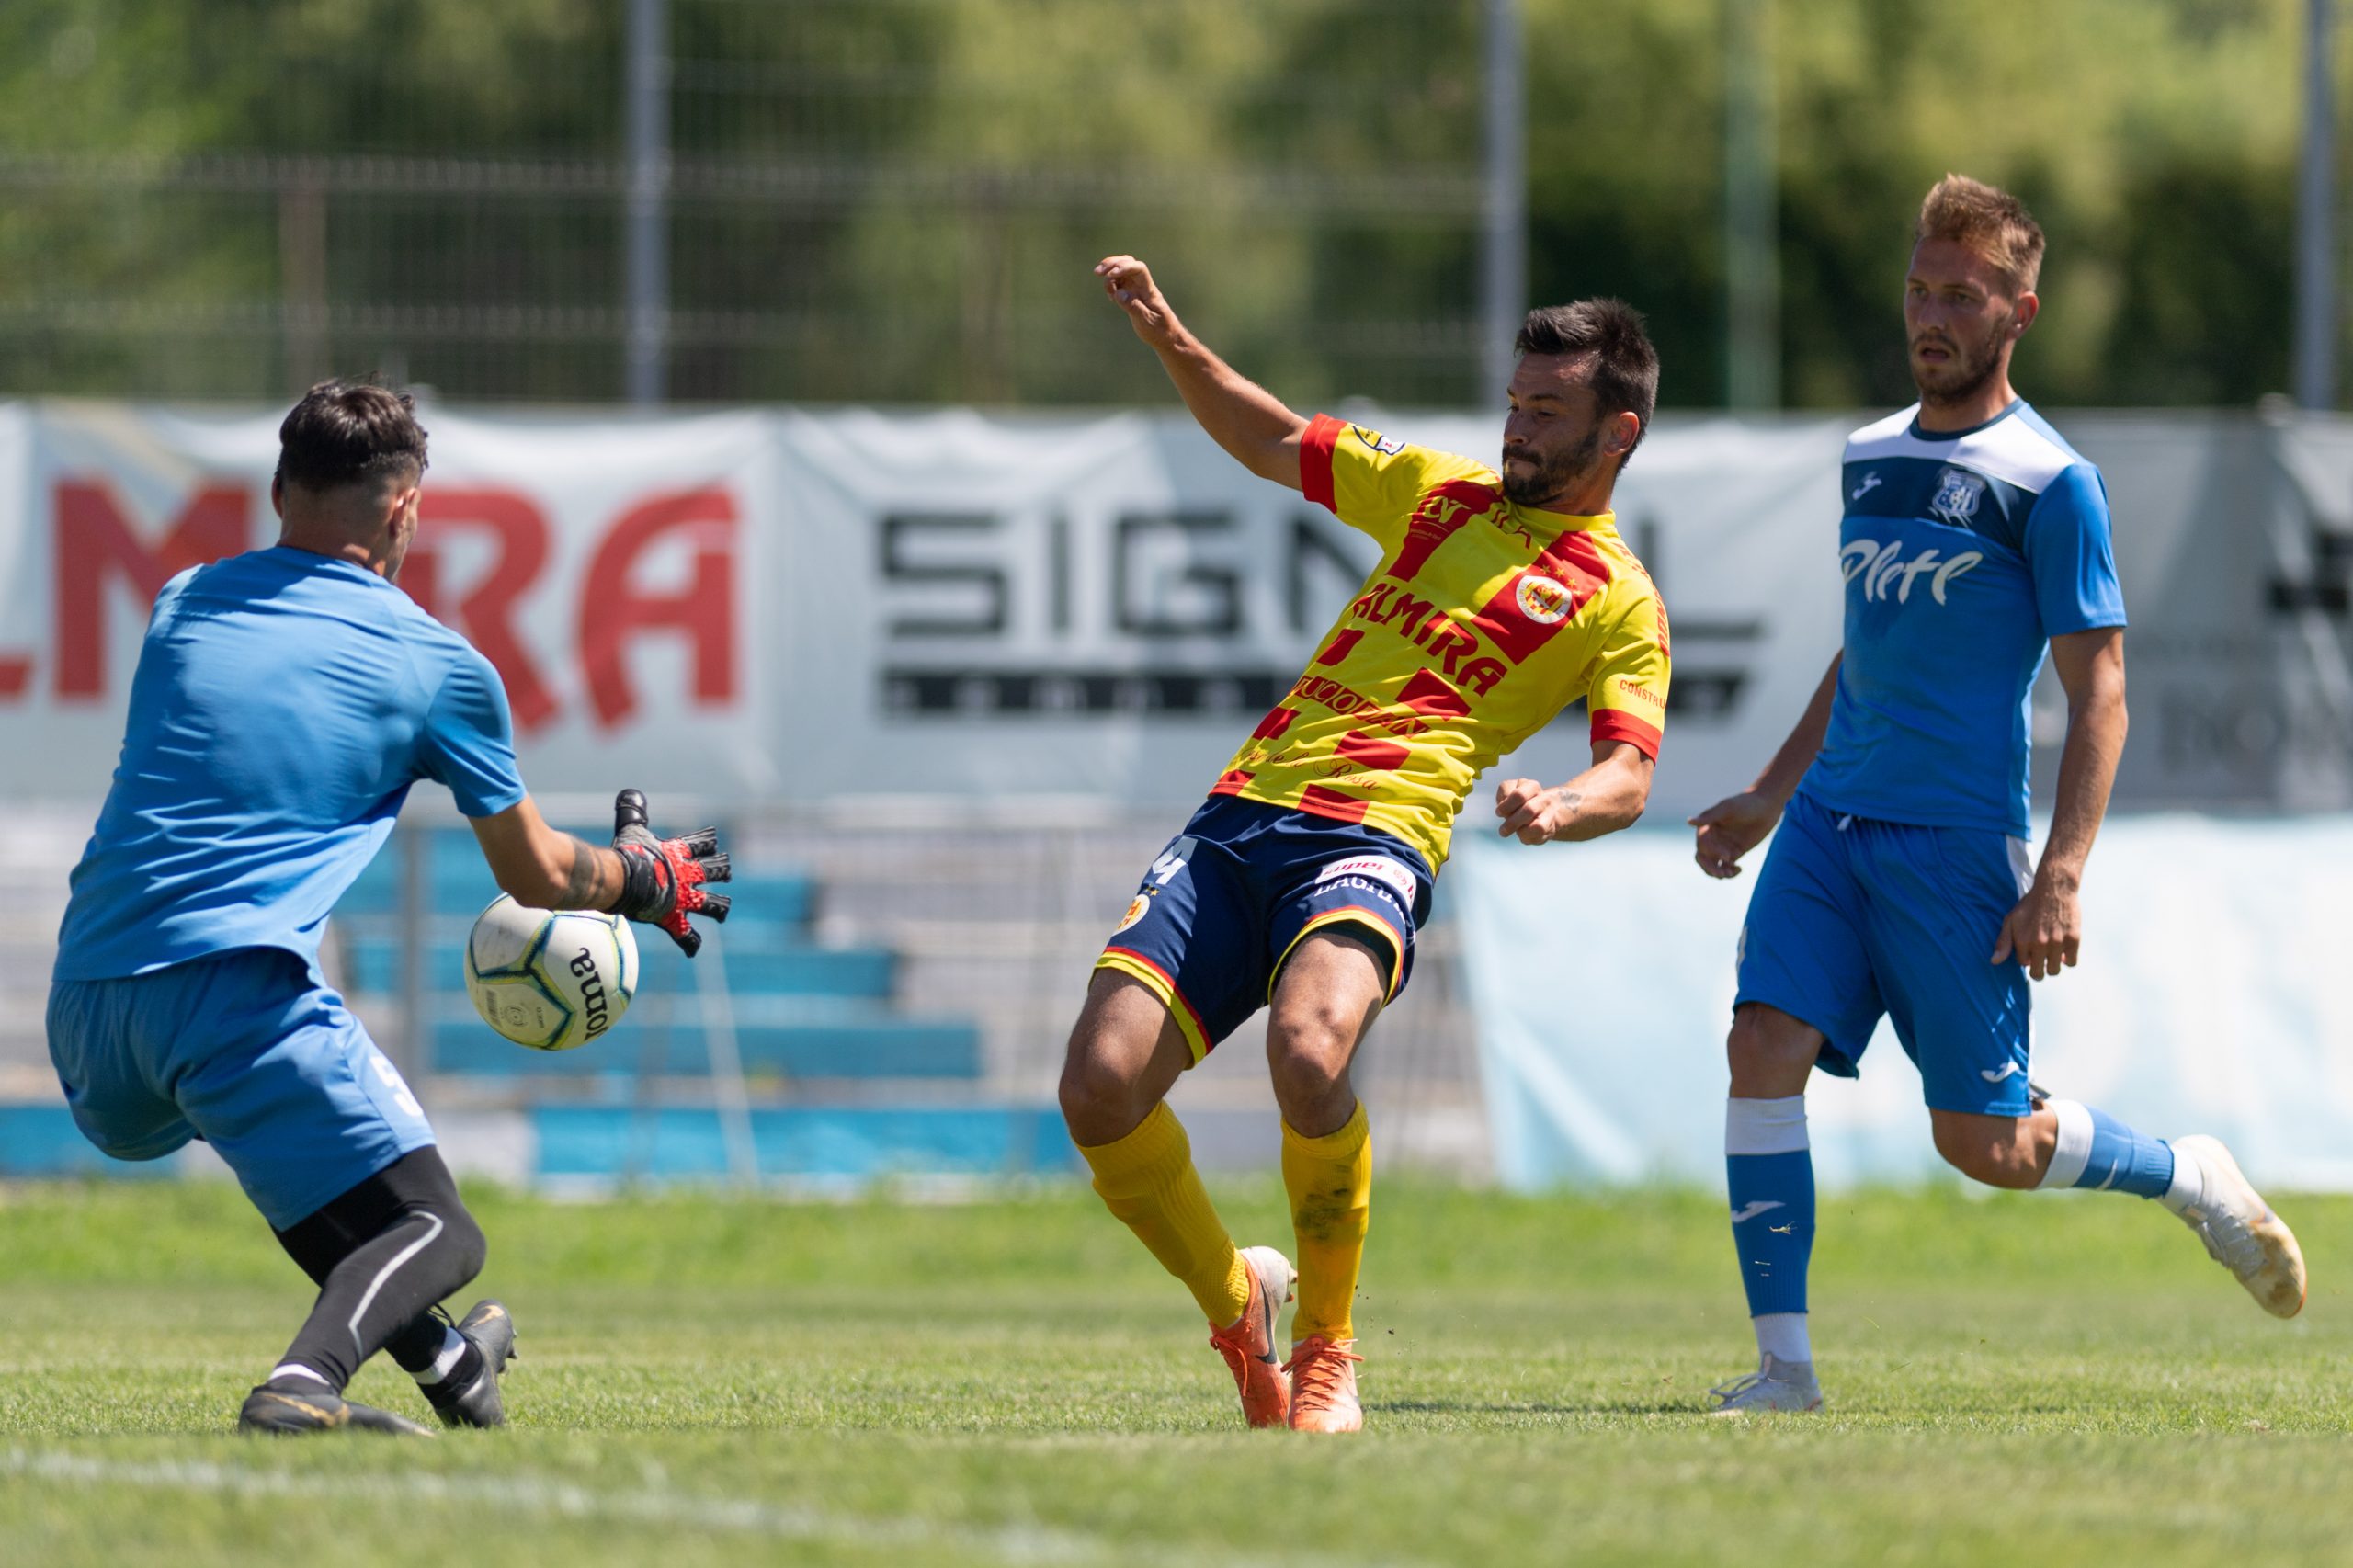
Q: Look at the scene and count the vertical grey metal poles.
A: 3